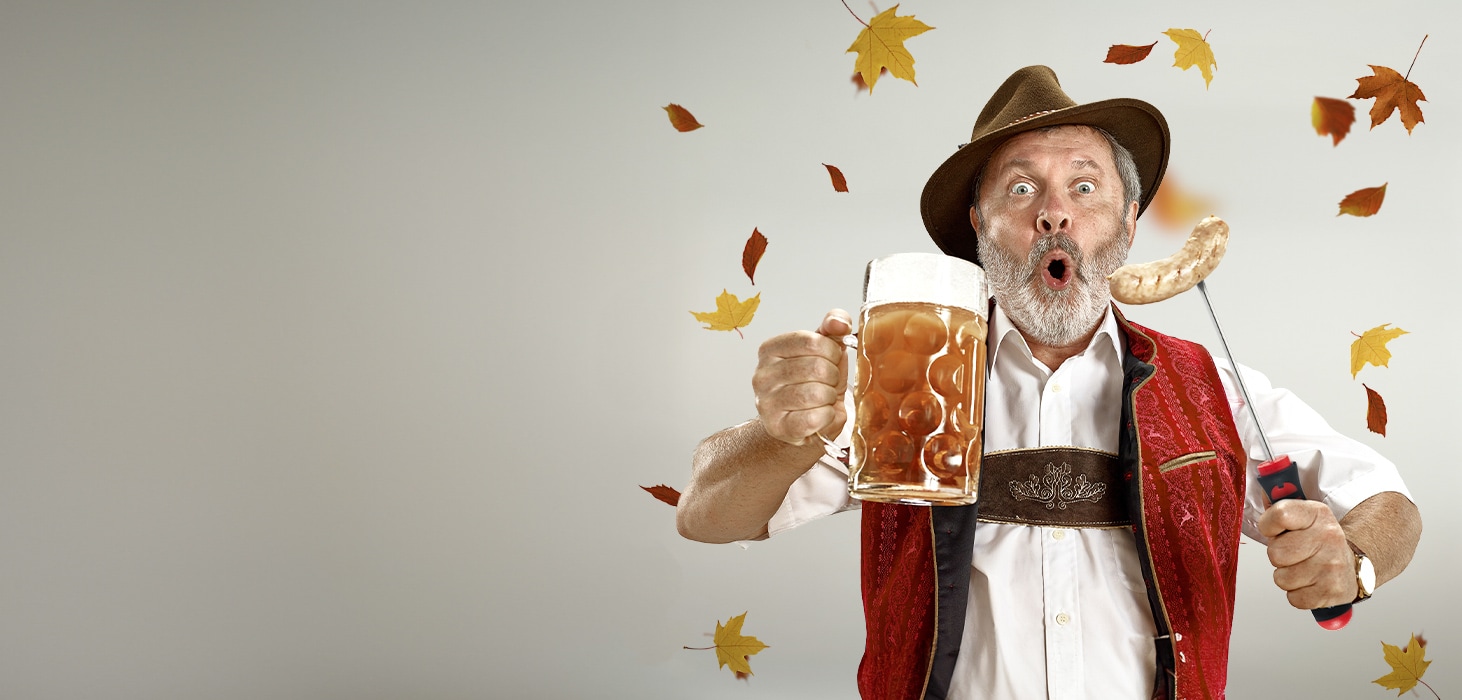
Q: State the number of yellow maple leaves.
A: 6